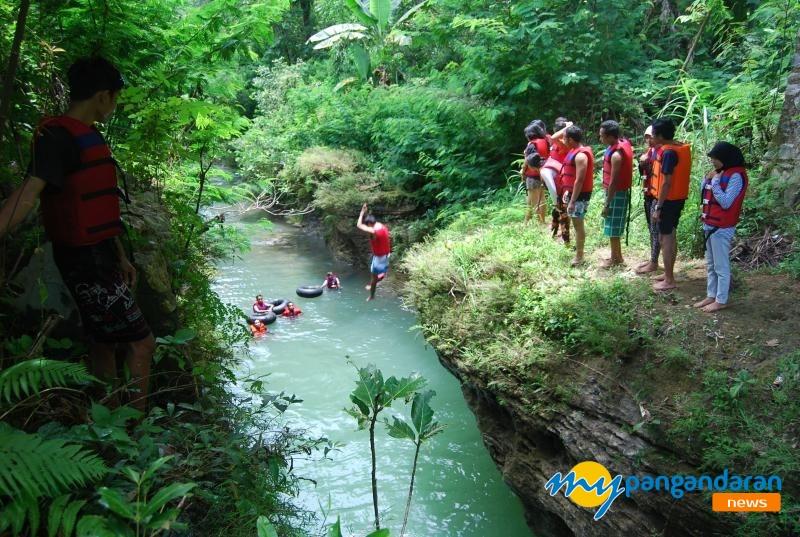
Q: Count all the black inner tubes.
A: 3